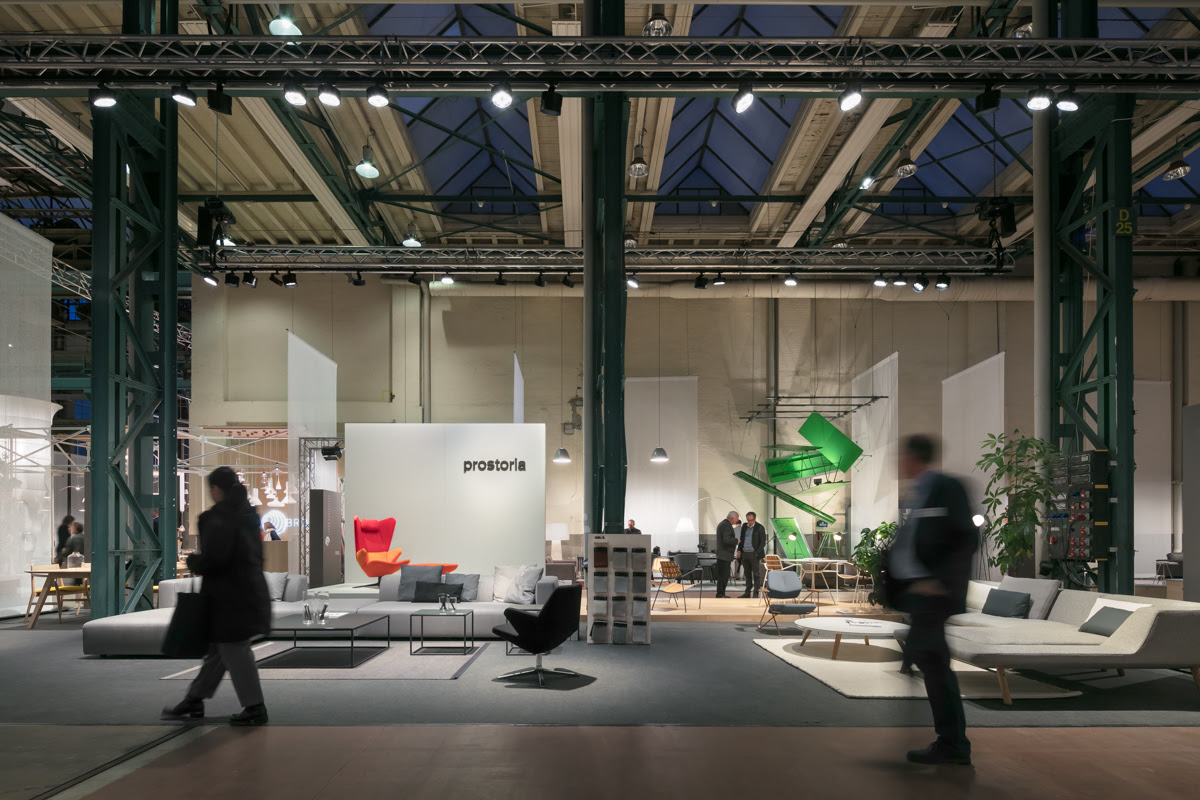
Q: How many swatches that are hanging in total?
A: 12